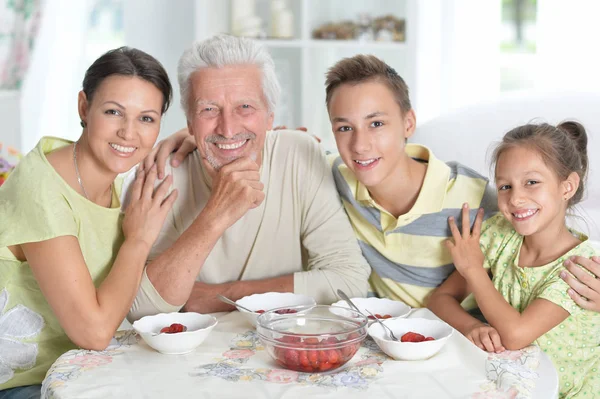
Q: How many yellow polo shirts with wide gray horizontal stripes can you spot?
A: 1